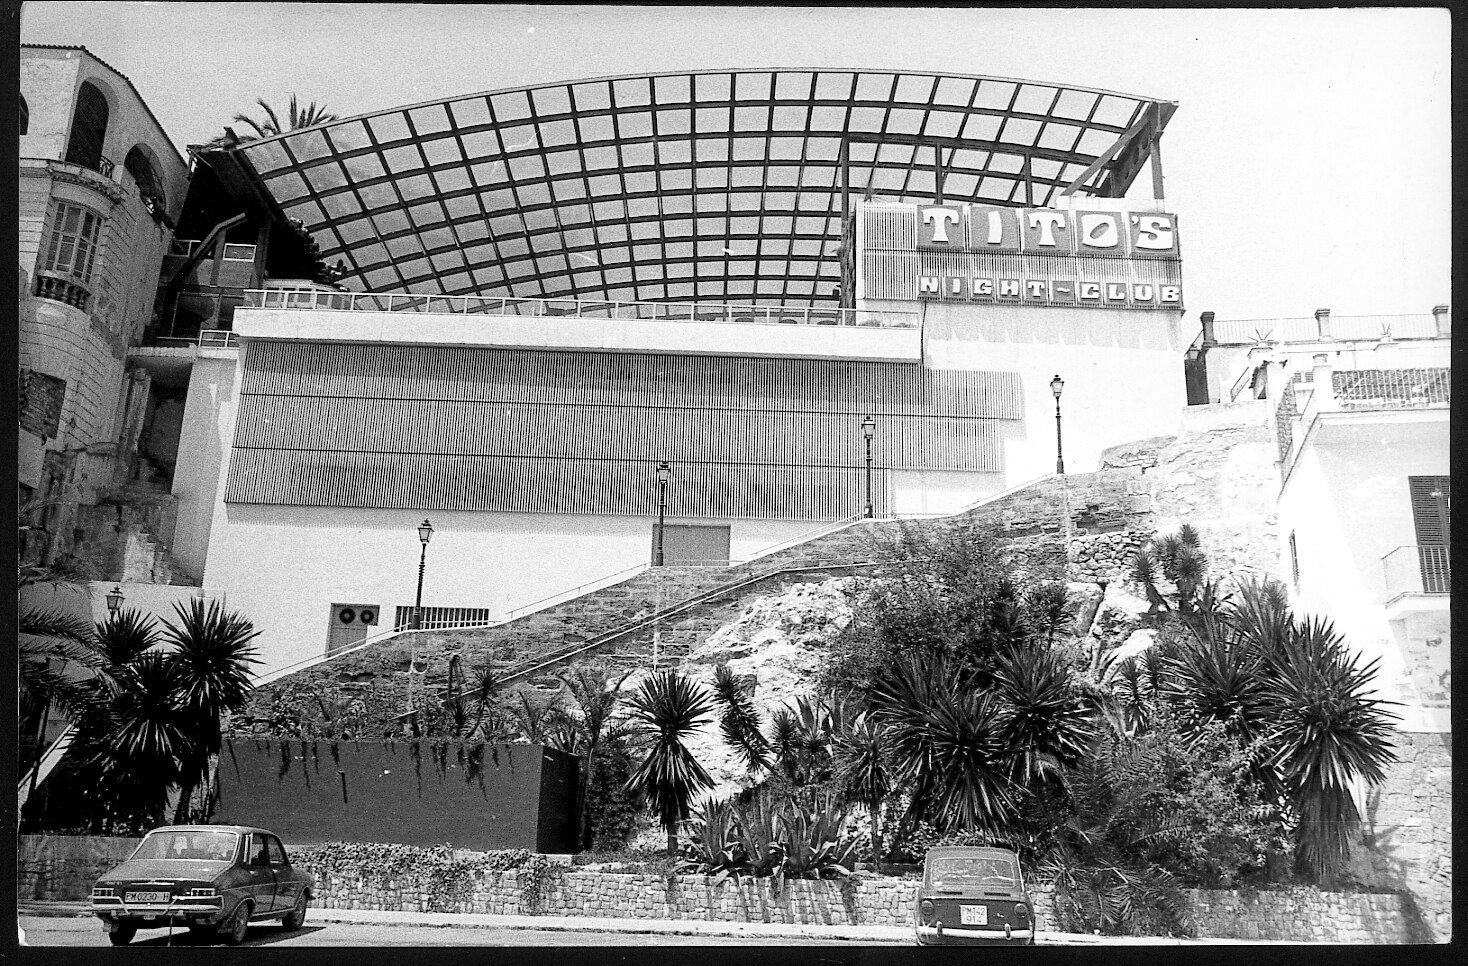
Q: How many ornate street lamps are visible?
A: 5